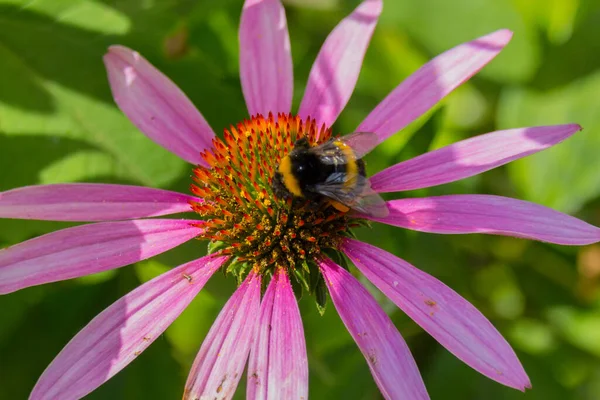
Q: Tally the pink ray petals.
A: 13